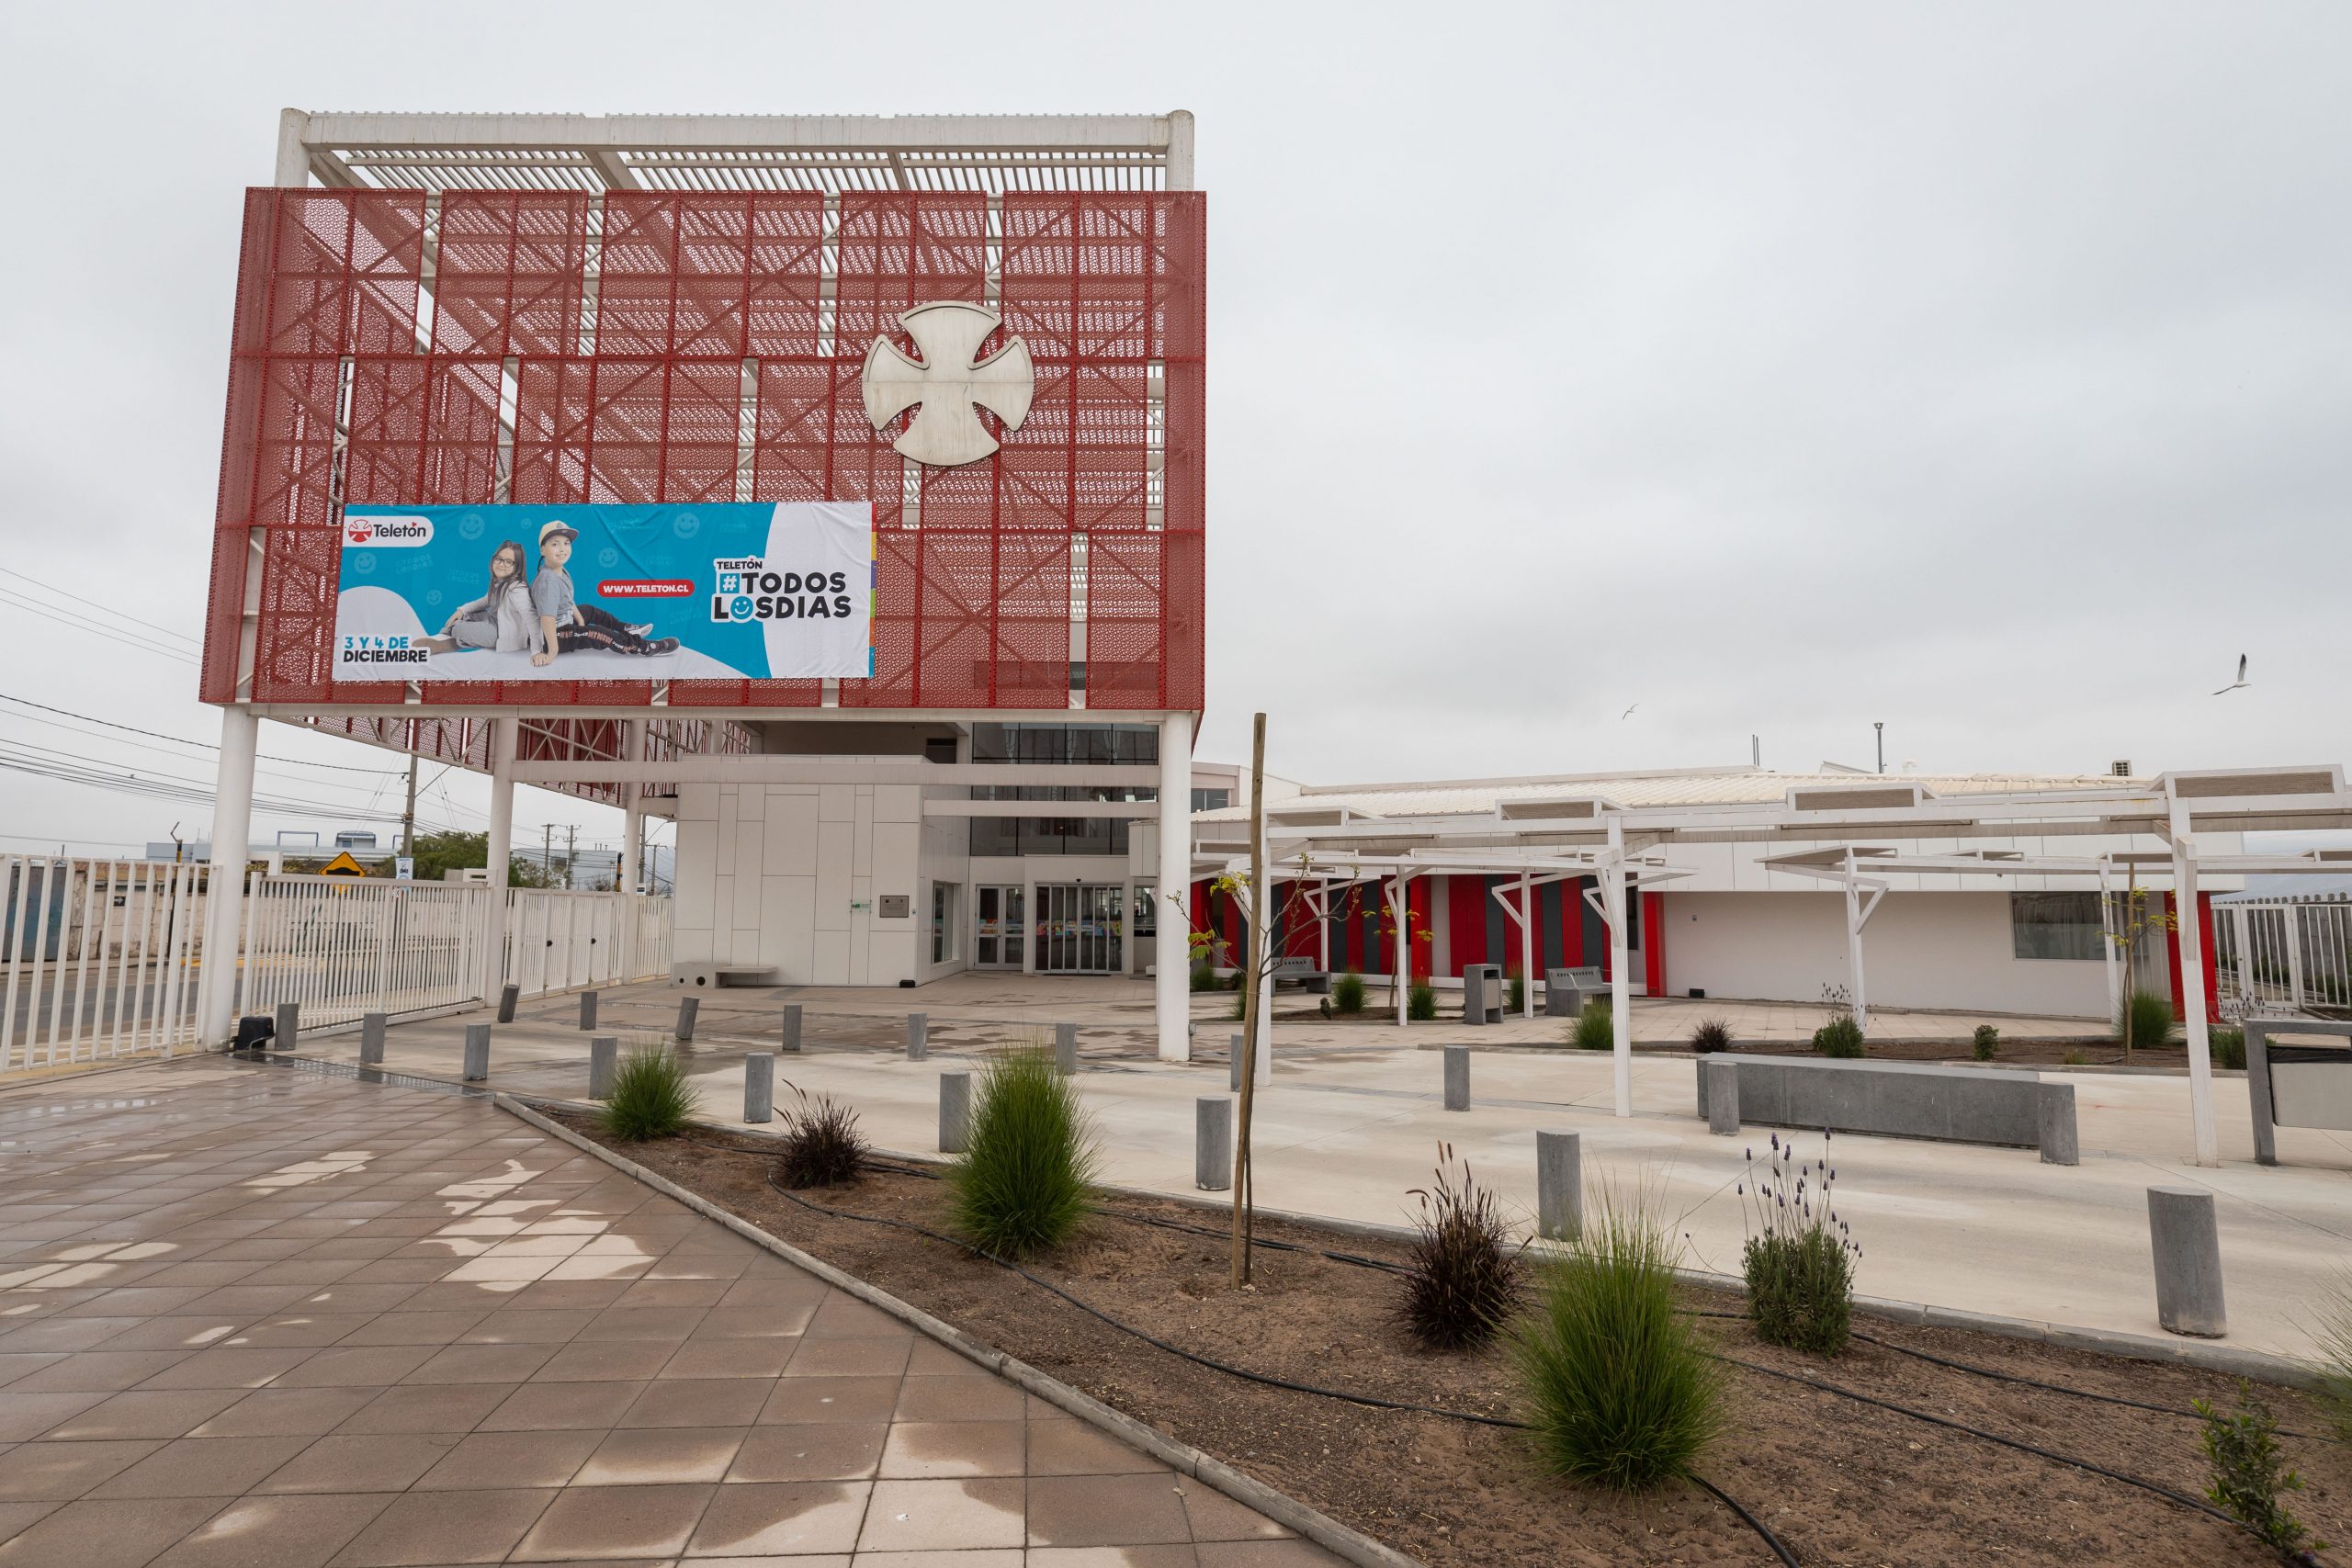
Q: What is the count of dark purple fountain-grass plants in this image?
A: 3